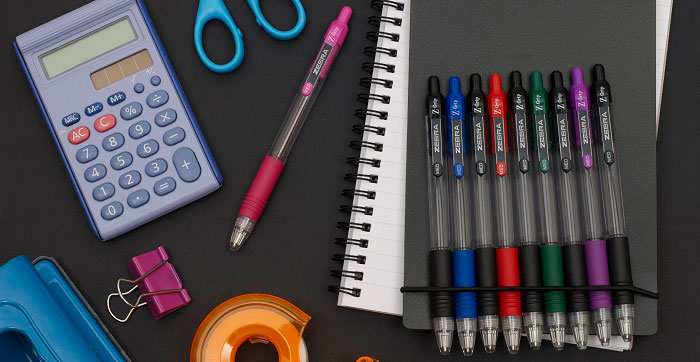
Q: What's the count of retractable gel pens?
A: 10